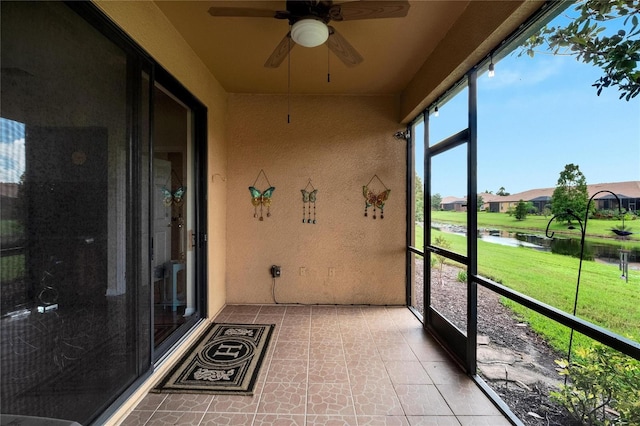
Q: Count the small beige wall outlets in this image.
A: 2